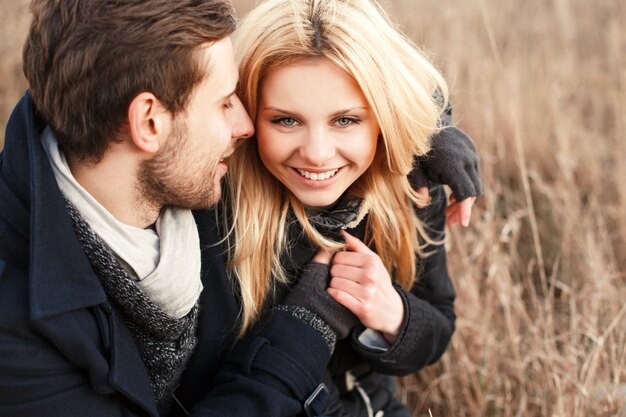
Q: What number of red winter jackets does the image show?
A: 0